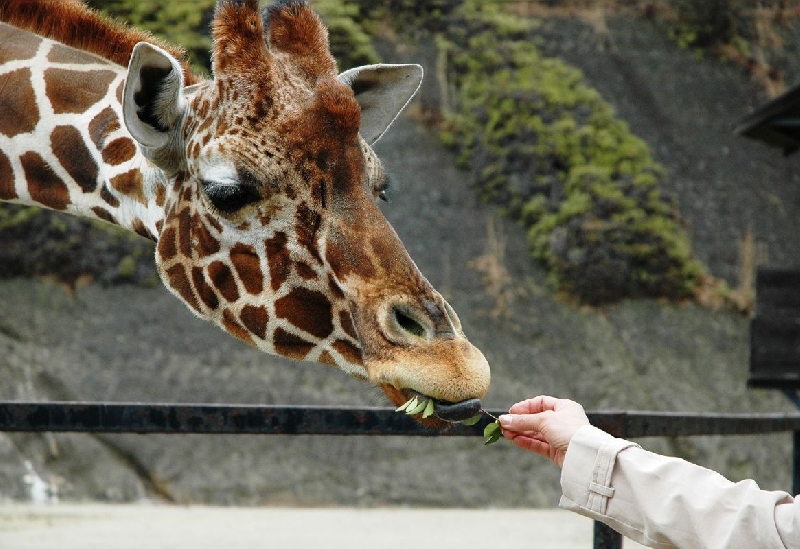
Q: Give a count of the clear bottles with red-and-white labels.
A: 0